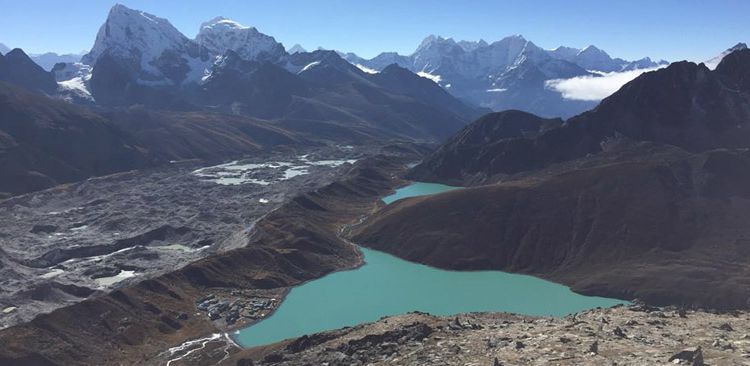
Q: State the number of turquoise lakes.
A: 2